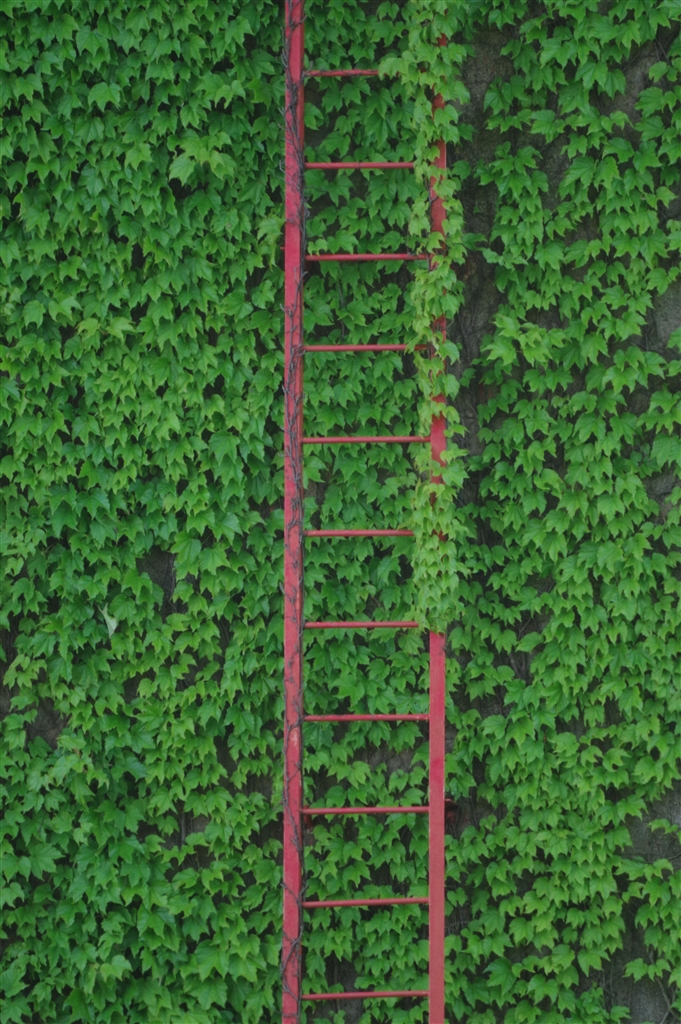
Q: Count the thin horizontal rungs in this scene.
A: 11